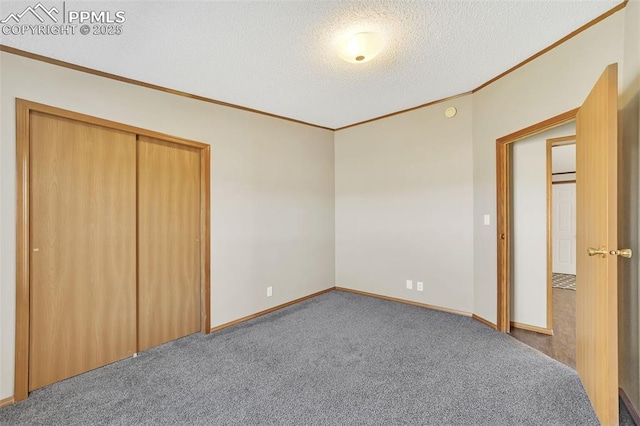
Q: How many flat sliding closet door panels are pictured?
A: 2